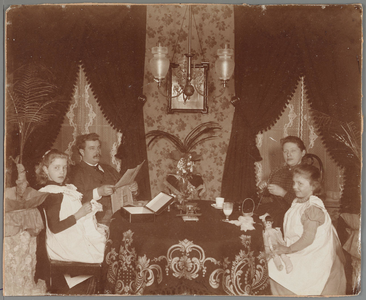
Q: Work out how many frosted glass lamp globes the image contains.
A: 2